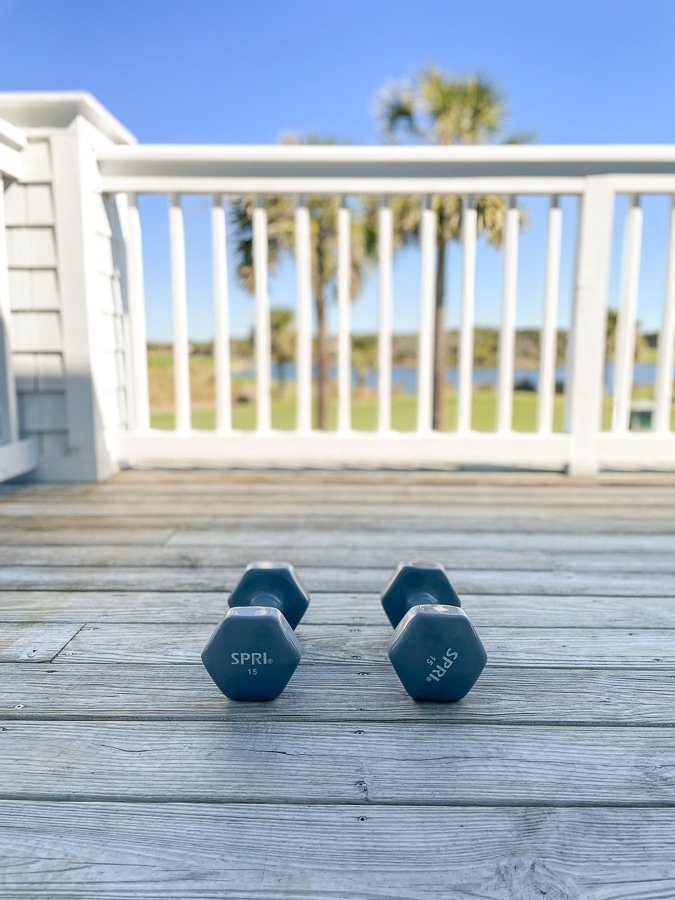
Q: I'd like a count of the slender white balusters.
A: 13